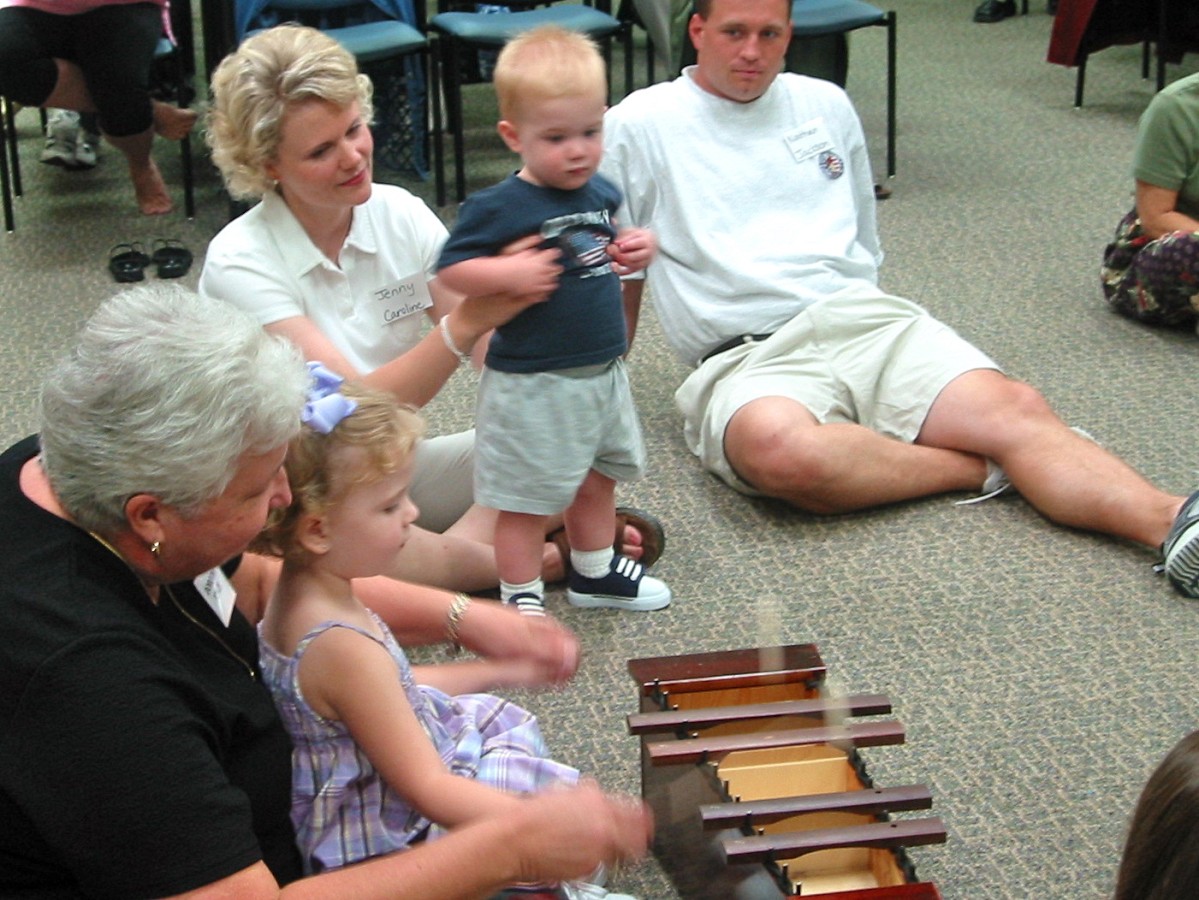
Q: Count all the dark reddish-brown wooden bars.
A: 4